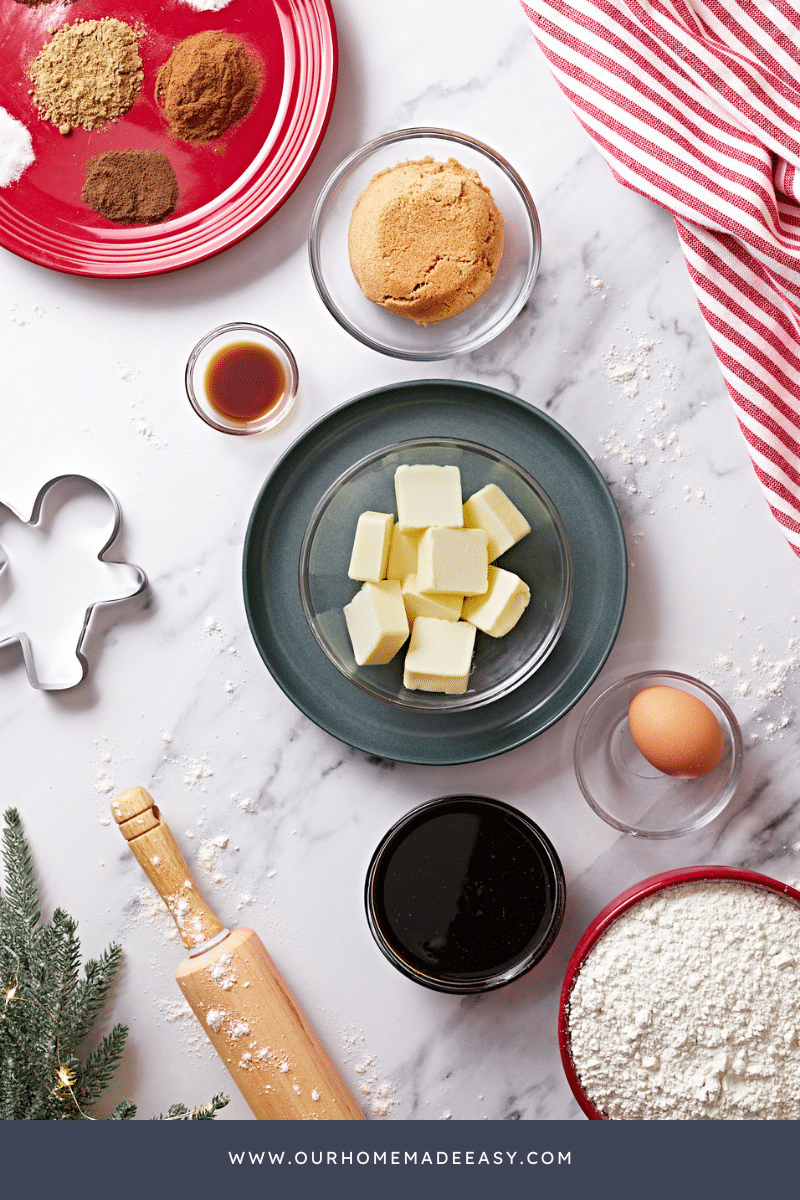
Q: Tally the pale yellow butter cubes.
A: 9